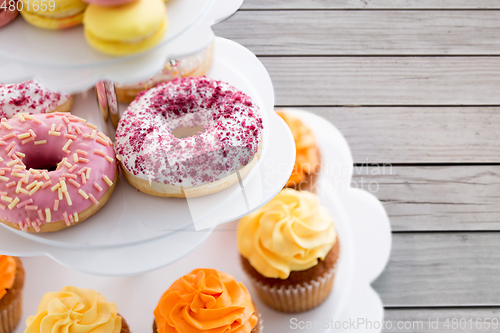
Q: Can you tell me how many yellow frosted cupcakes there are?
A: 2